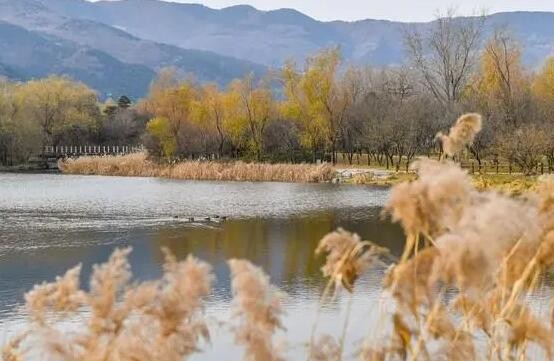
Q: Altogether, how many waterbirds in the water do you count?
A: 5